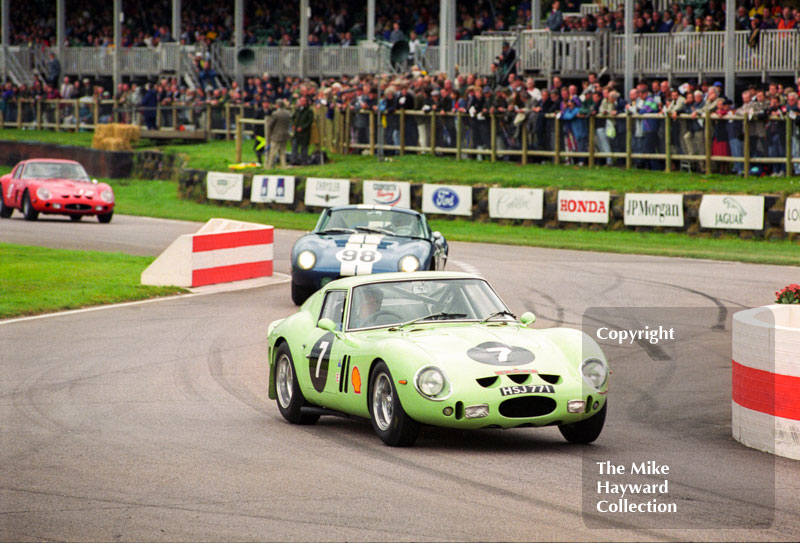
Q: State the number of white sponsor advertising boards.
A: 10